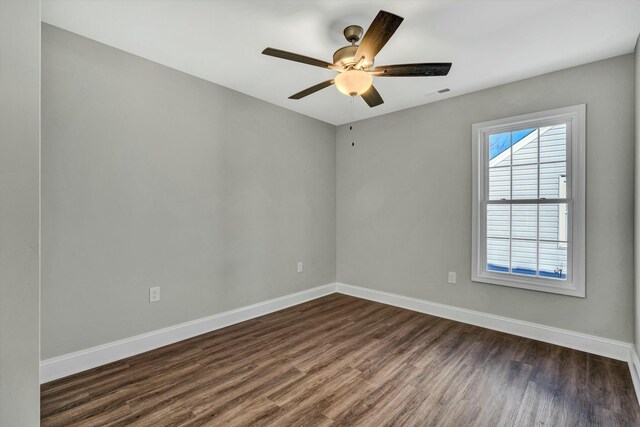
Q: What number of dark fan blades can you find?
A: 5